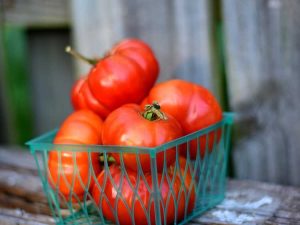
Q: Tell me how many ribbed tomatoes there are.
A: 5